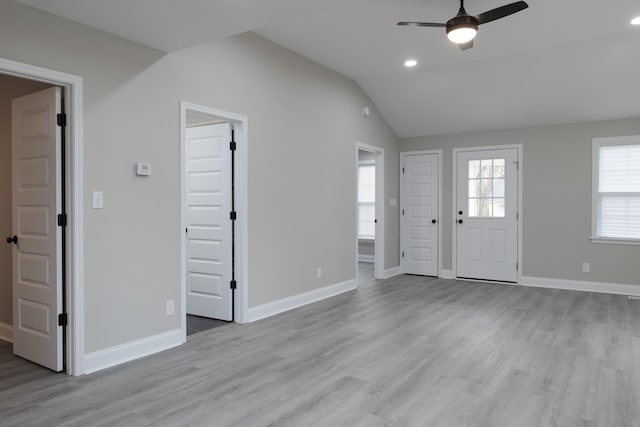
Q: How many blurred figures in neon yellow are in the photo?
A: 0